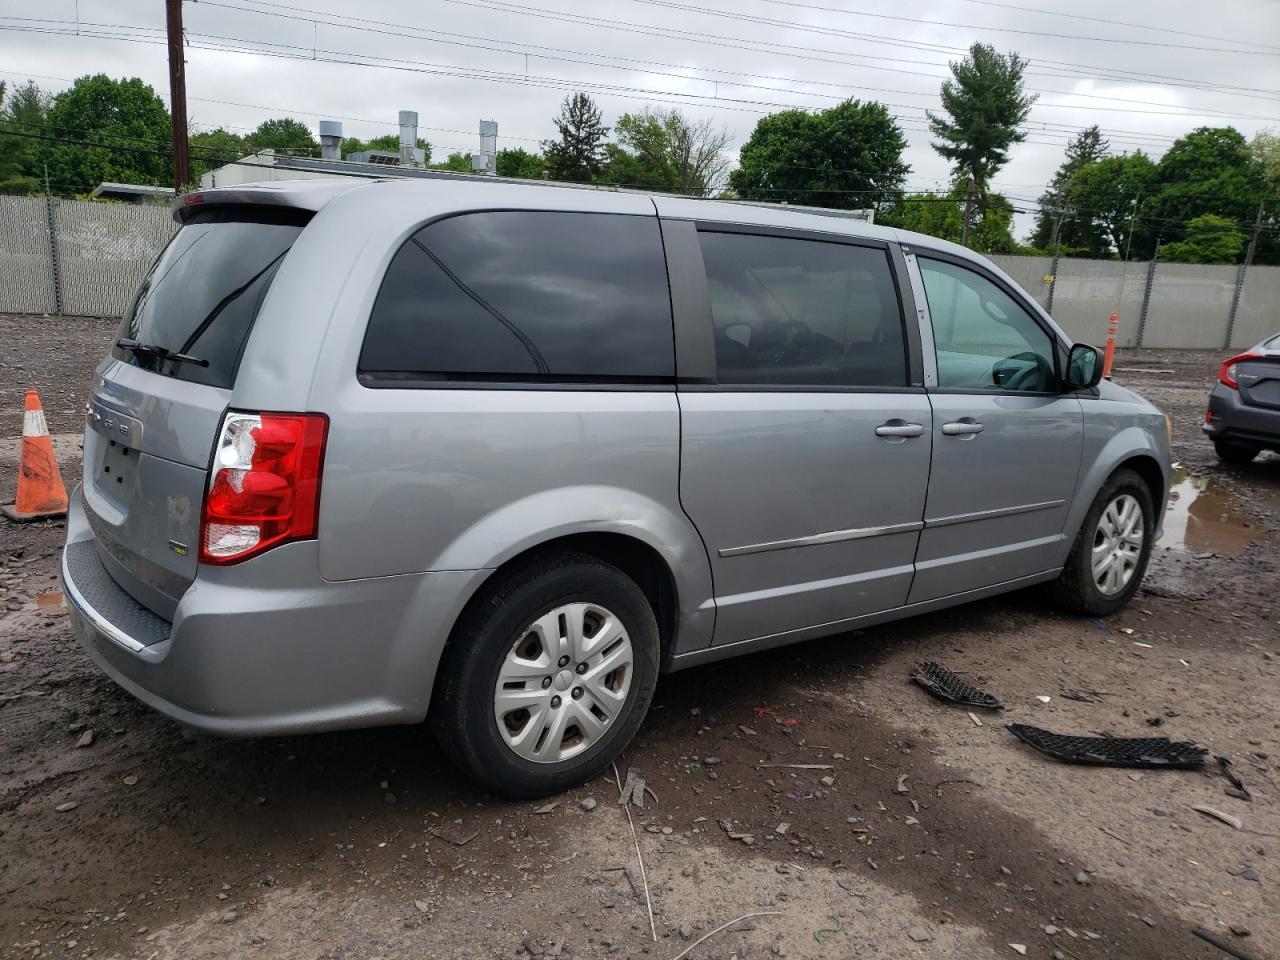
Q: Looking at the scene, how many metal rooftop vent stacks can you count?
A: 3